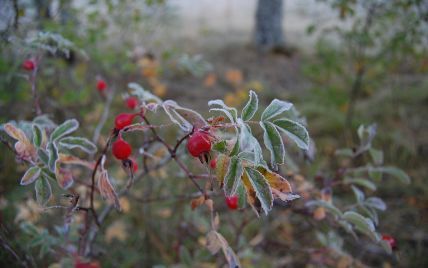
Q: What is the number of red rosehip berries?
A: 11